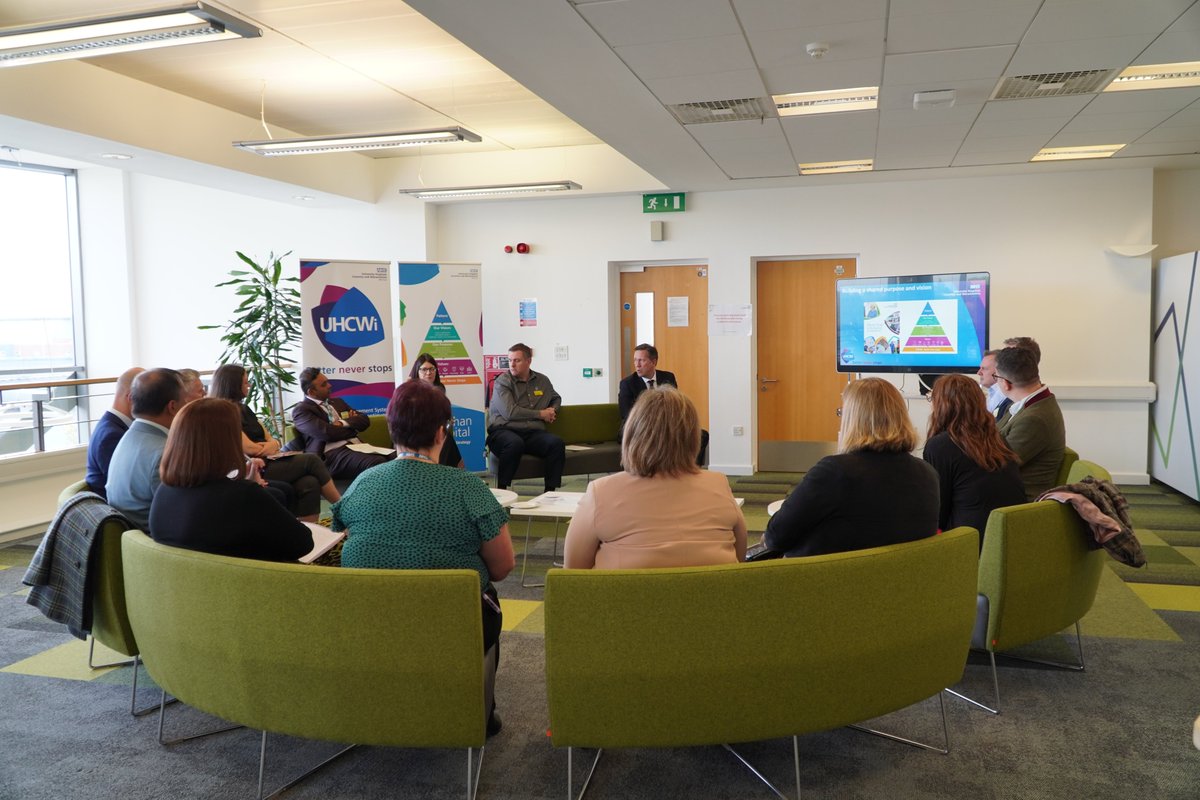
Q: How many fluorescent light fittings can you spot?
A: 7